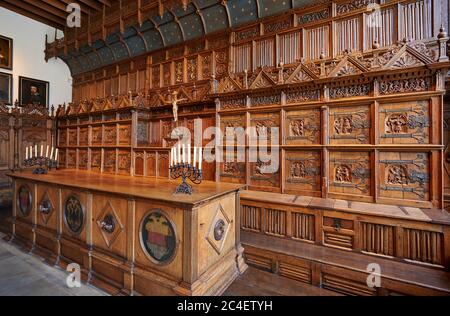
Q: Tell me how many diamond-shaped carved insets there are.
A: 3